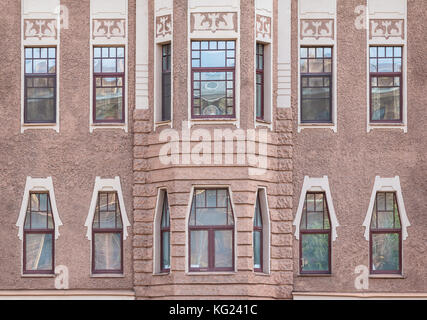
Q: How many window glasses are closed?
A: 14